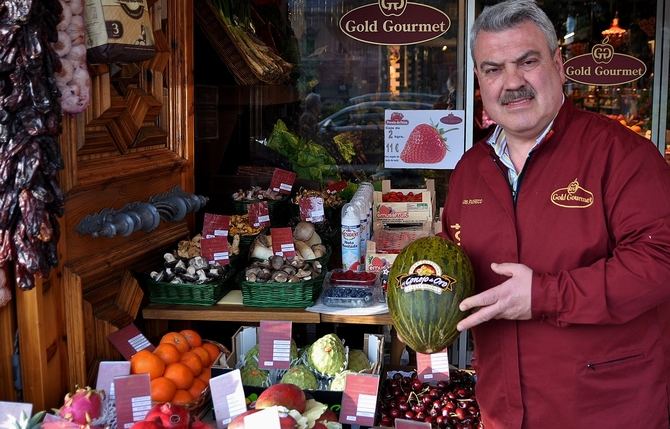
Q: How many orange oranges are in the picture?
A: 12